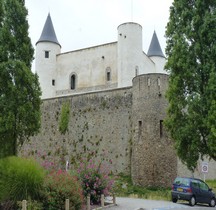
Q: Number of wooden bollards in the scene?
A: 5